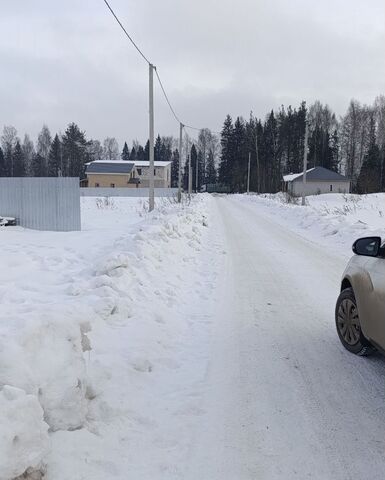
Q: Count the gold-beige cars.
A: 1